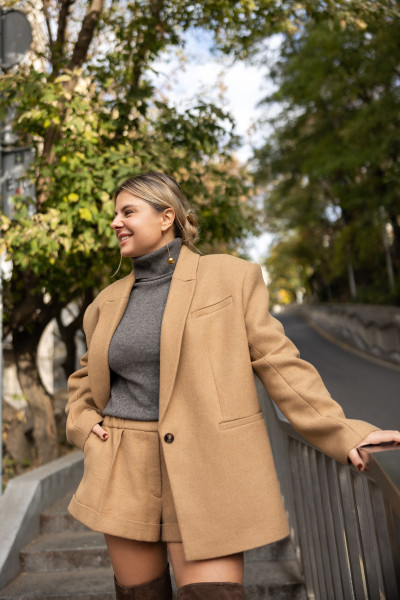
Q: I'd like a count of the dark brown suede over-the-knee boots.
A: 2